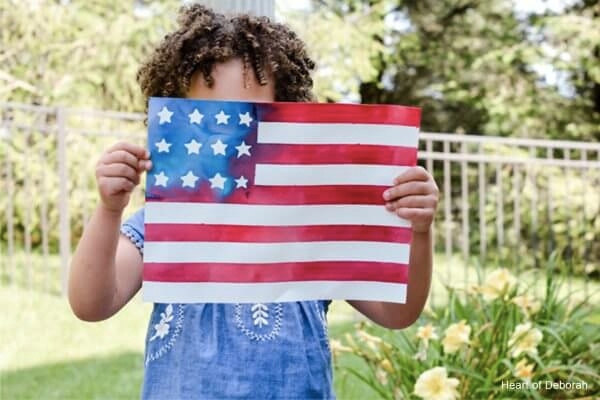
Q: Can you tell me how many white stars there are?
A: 12